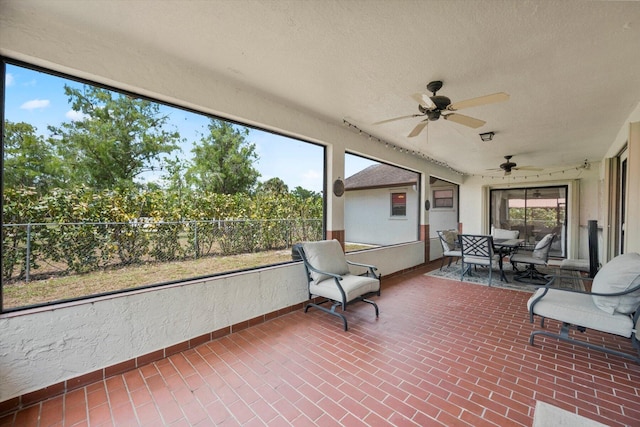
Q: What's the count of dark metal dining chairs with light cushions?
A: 4